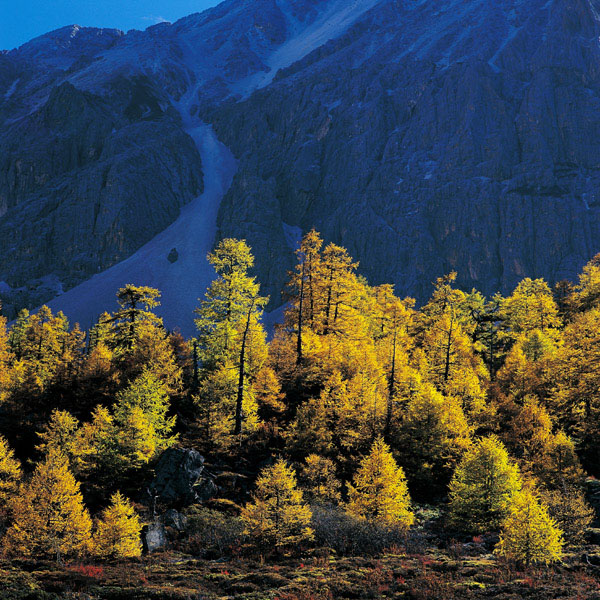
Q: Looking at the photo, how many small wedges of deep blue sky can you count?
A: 1